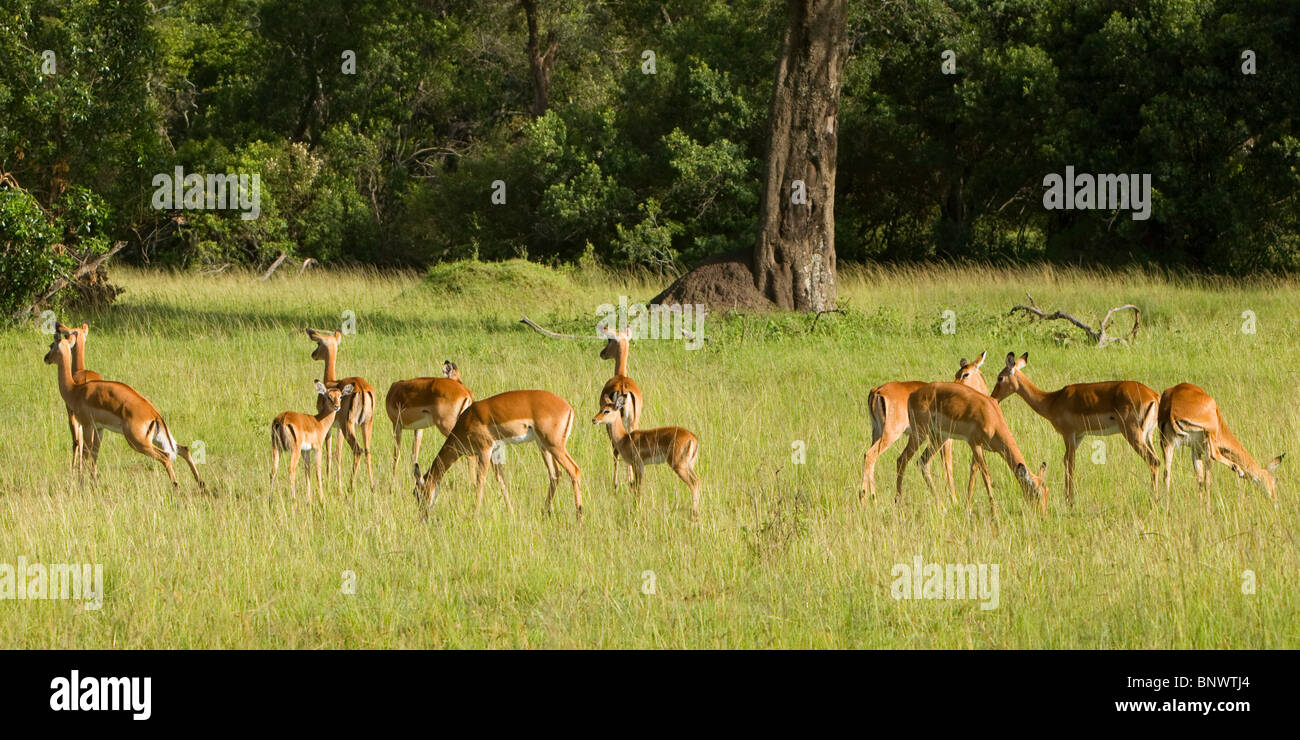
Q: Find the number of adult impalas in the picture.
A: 10